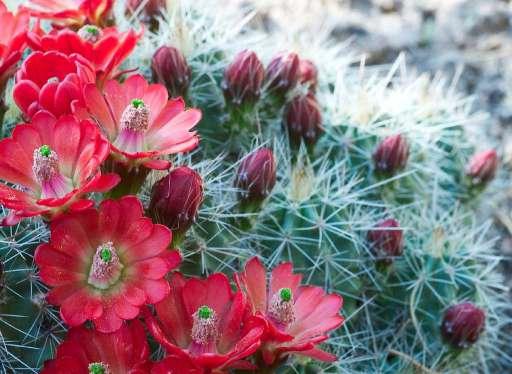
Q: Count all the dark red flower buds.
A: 12